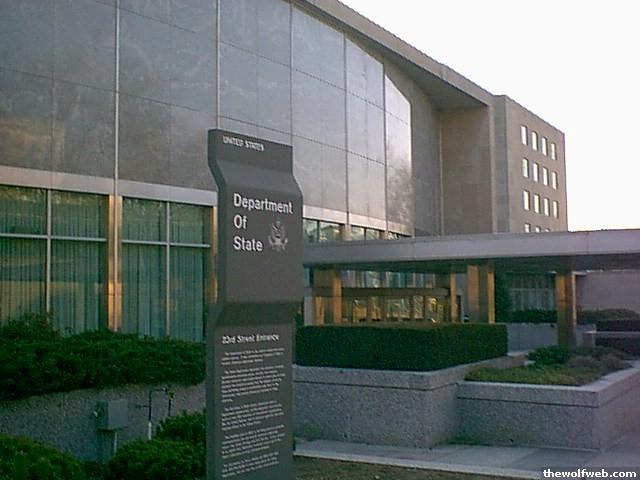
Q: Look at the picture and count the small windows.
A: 15